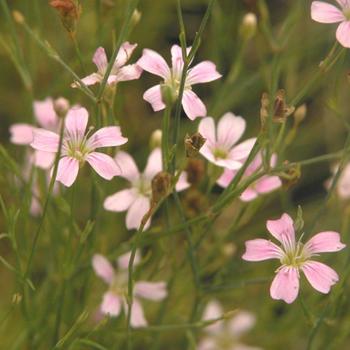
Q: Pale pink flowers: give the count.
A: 12